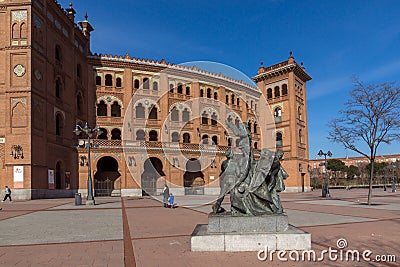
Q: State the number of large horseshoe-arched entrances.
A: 3